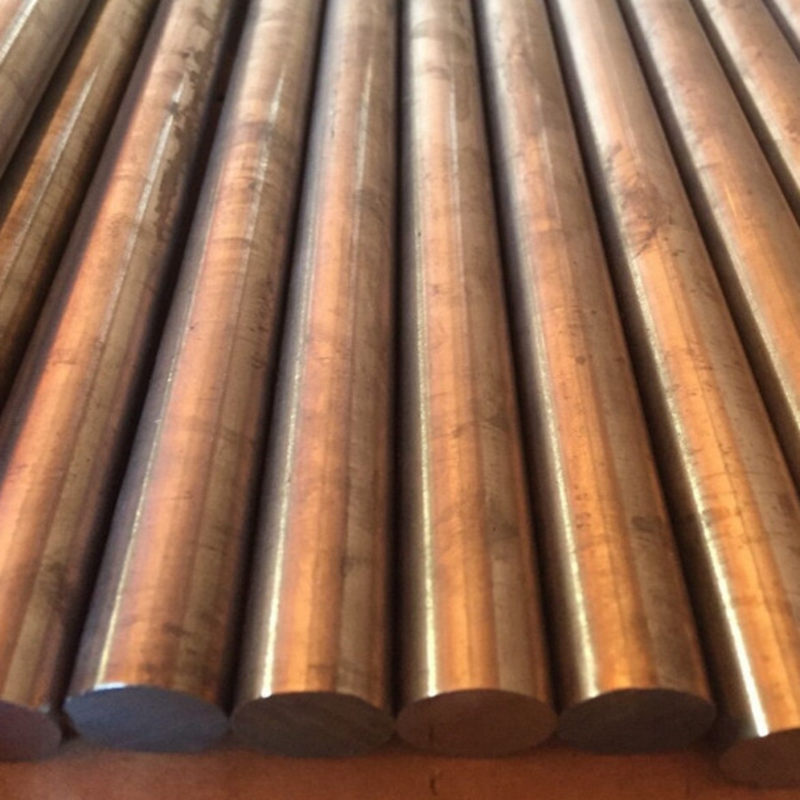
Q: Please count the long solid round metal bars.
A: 11